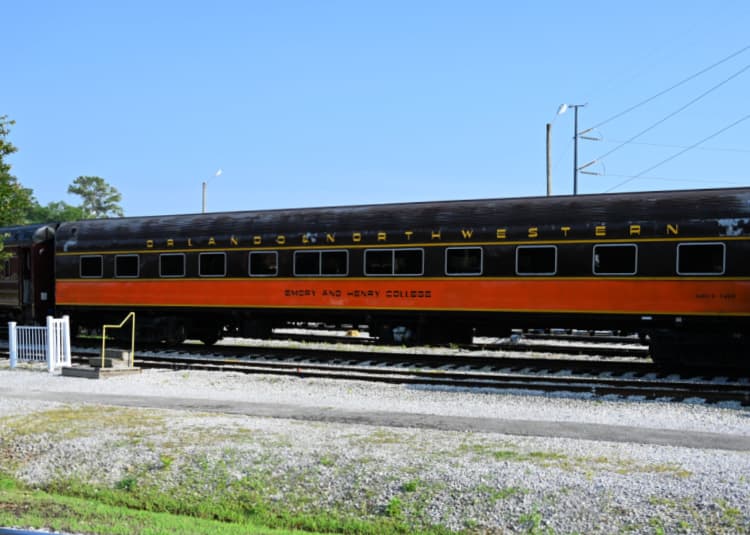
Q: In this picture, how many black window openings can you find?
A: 11